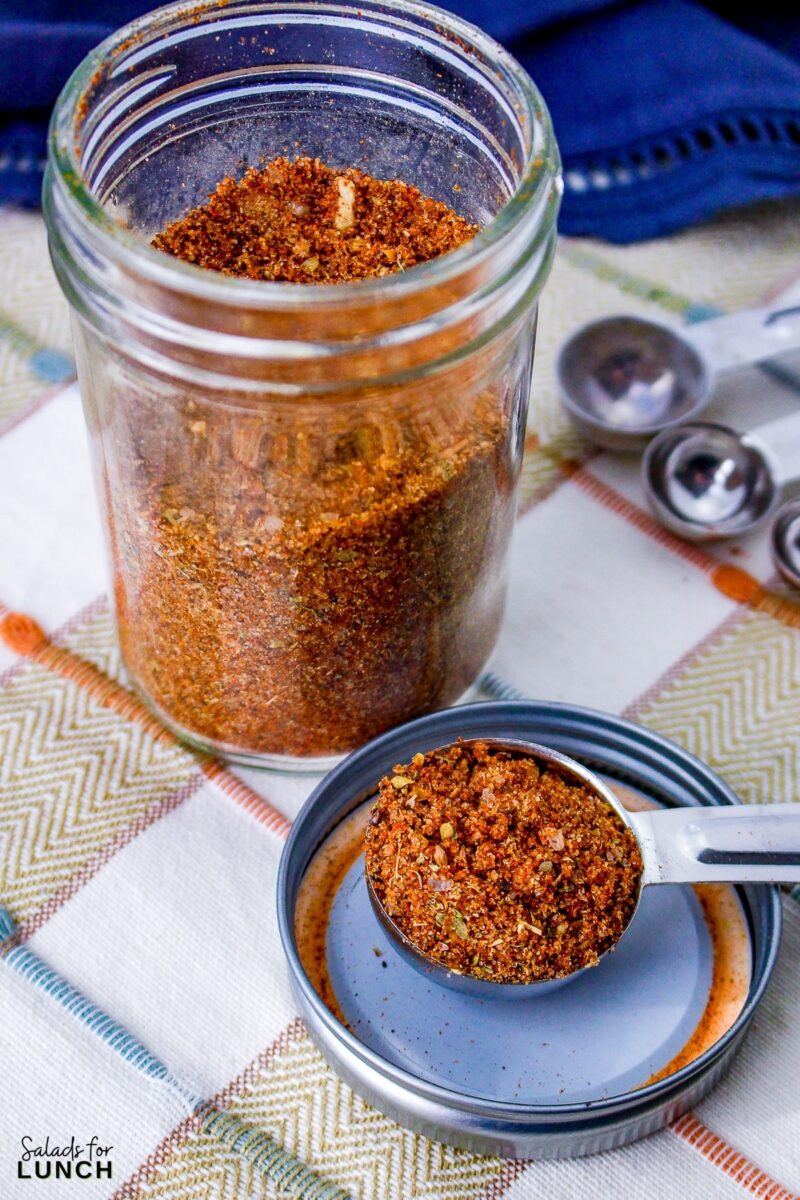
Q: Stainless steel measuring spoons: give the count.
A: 4